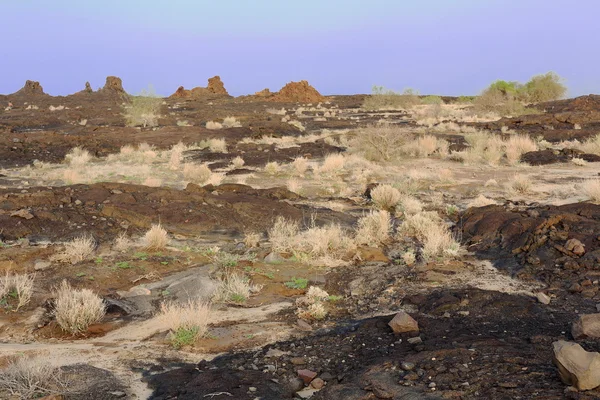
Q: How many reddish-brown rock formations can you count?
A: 4